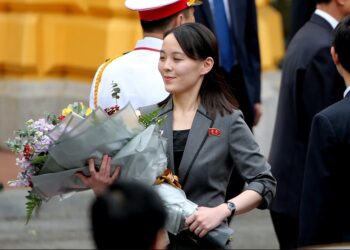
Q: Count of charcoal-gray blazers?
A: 1